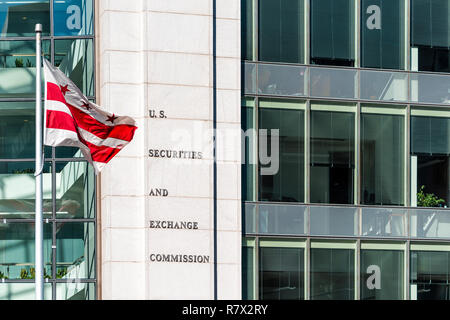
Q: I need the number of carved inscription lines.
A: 5